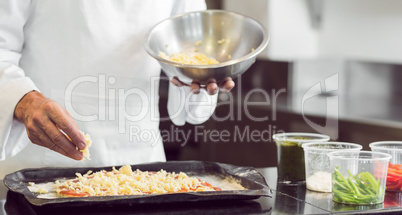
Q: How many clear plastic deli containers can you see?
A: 4